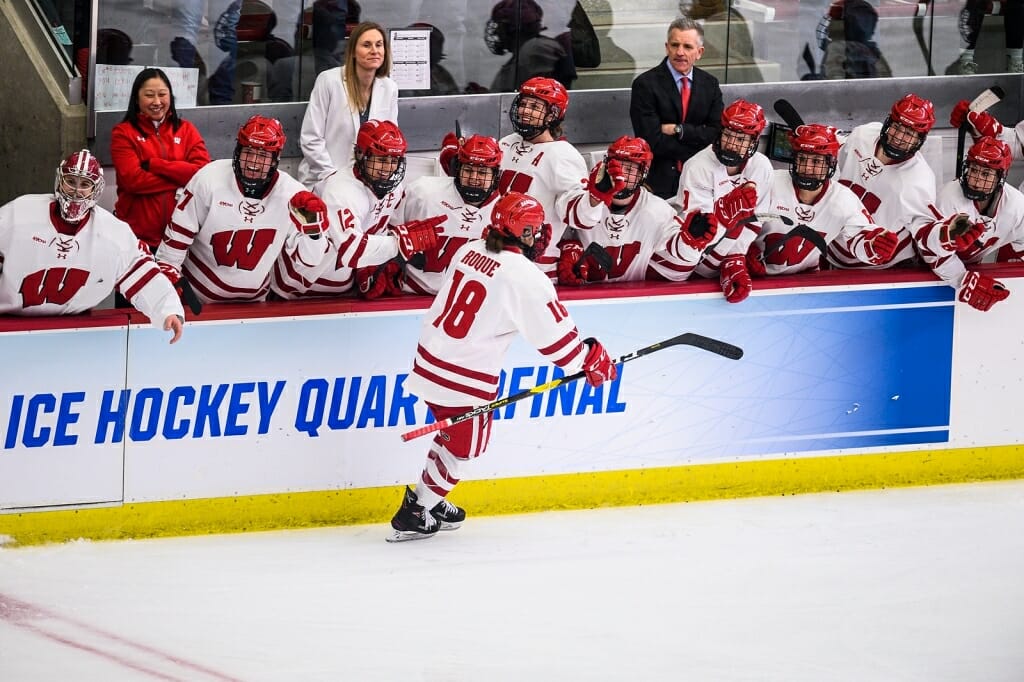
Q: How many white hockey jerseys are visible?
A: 11